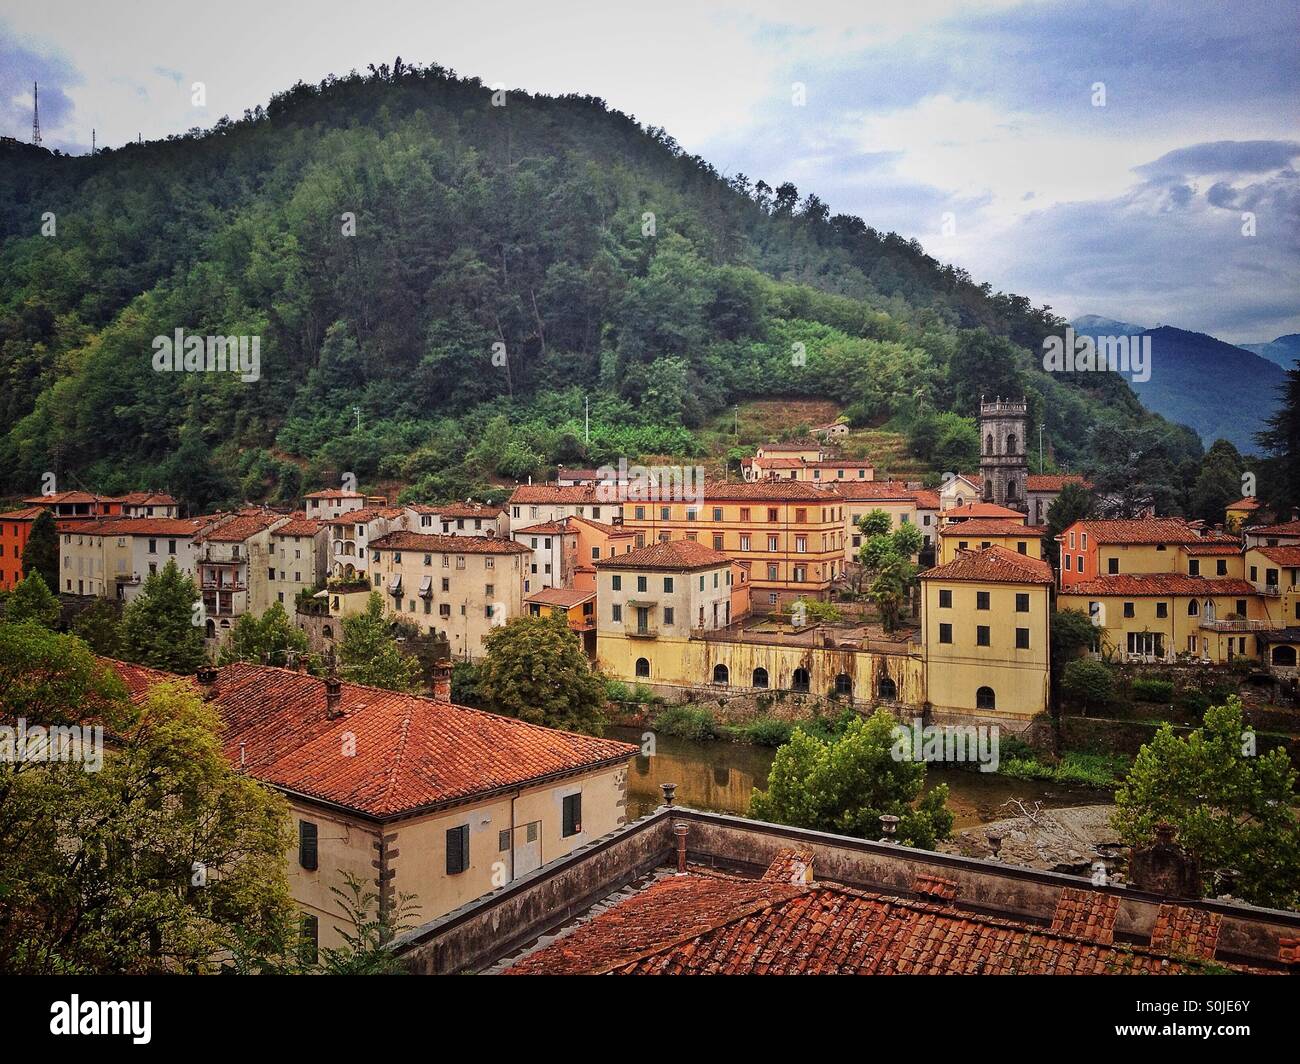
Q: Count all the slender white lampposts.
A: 4